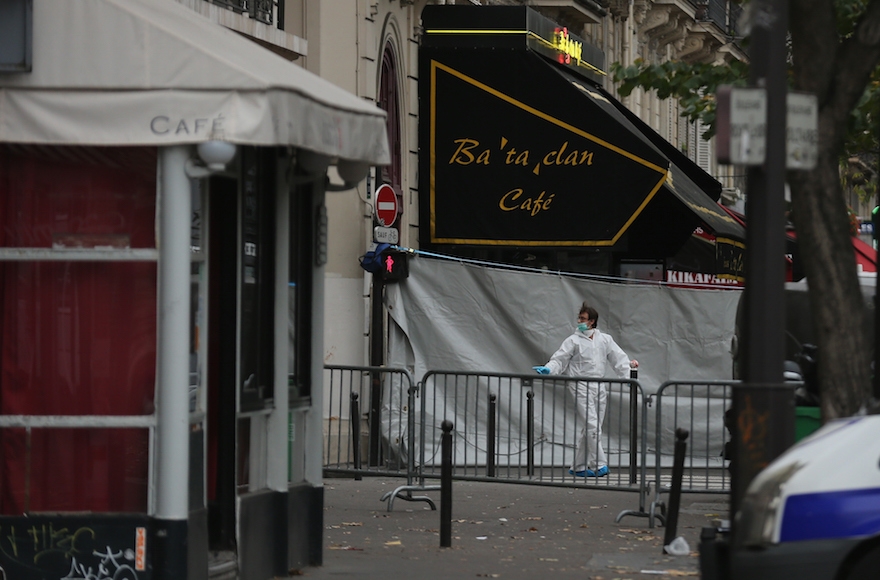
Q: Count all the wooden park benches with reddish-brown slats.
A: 0